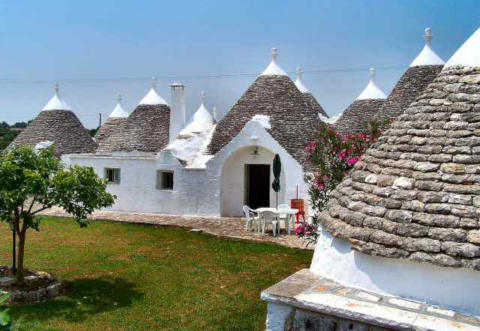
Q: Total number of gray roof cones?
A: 8